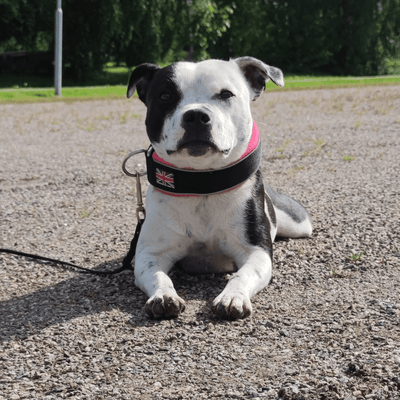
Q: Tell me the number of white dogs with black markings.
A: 1